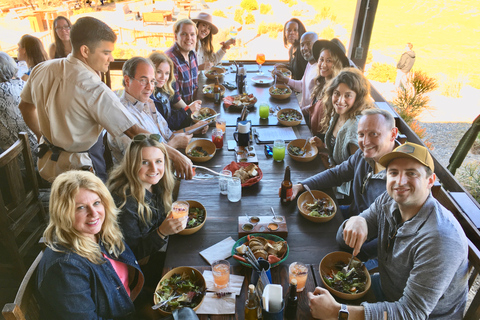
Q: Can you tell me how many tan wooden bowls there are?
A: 12